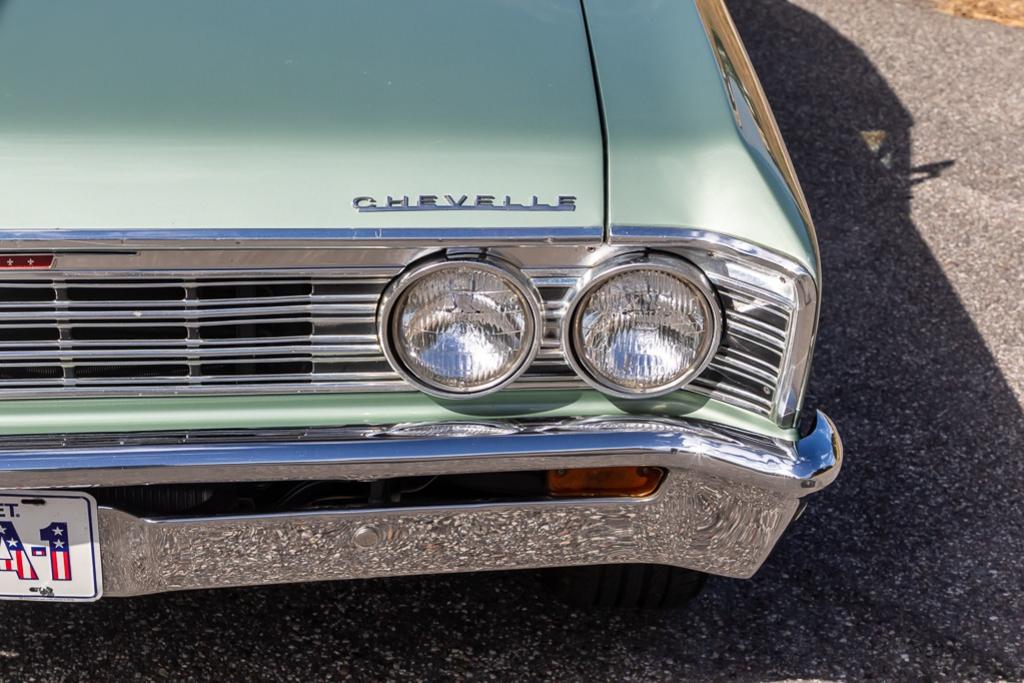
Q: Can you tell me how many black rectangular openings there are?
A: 9